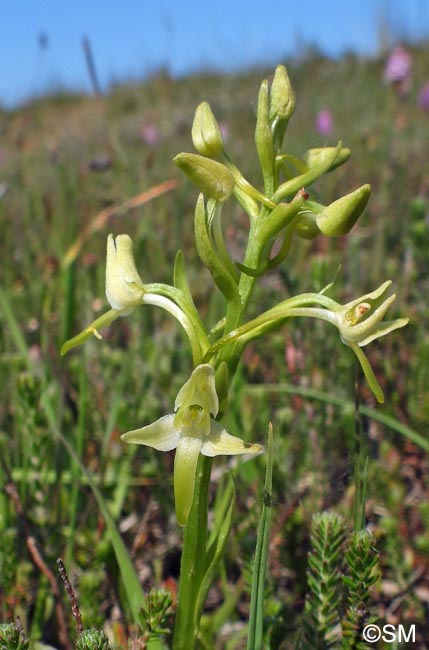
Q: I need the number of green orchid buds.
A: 6